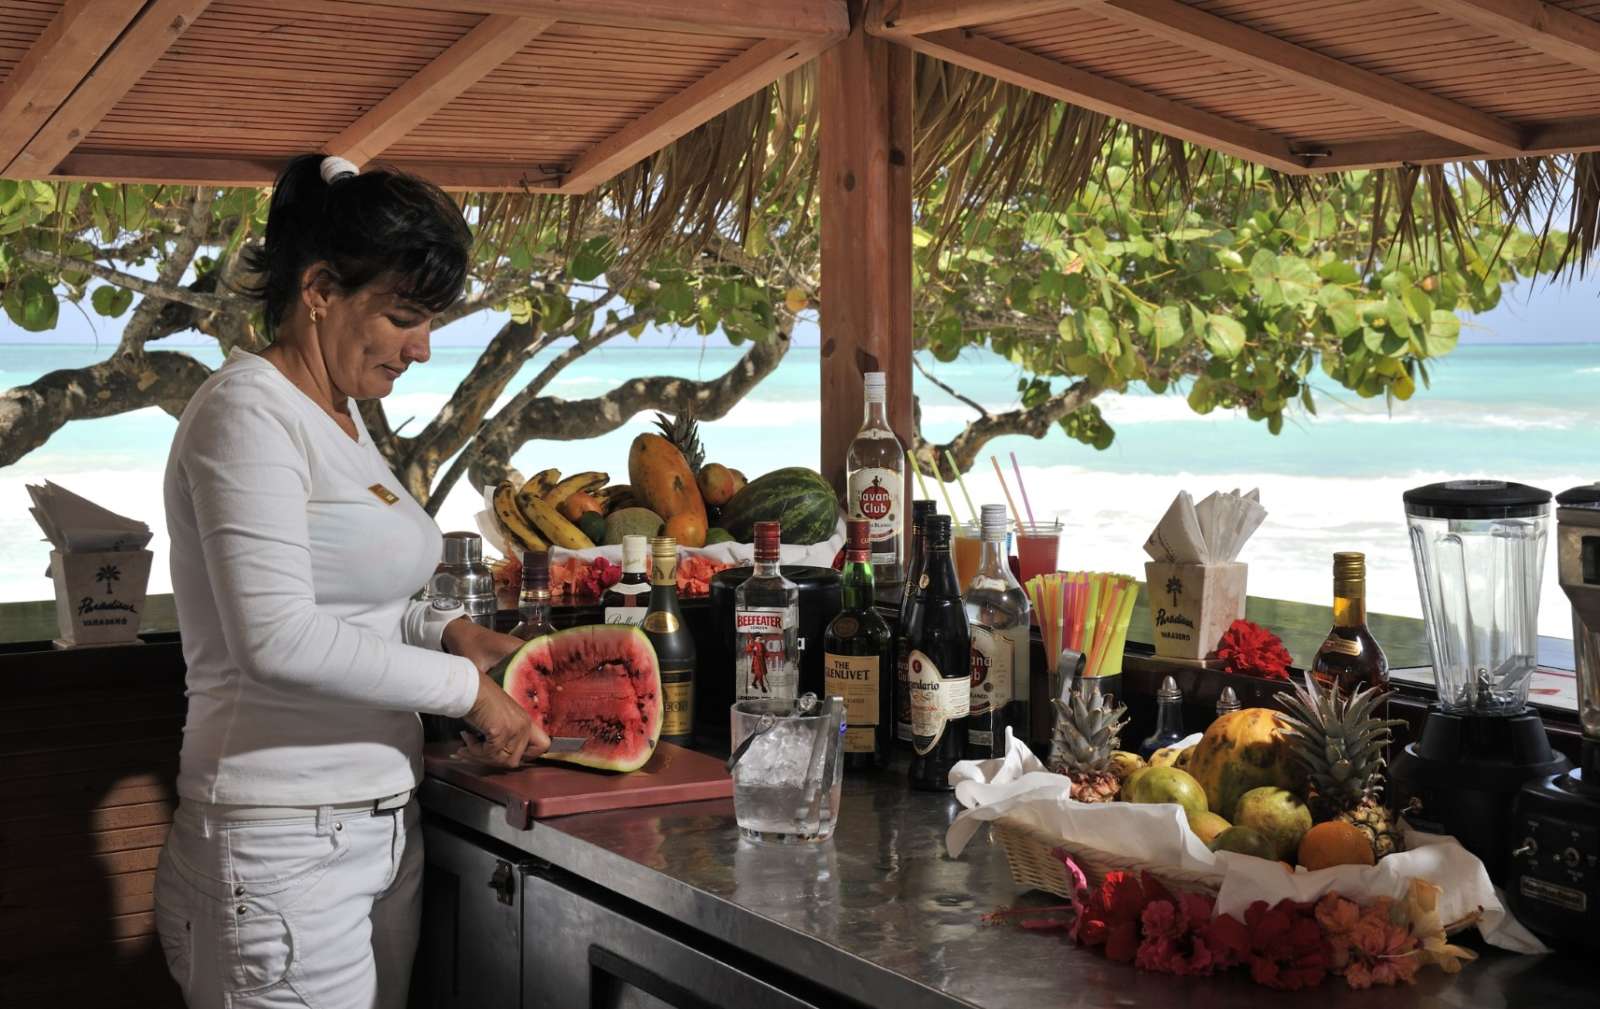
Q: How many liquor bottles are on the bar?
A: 10